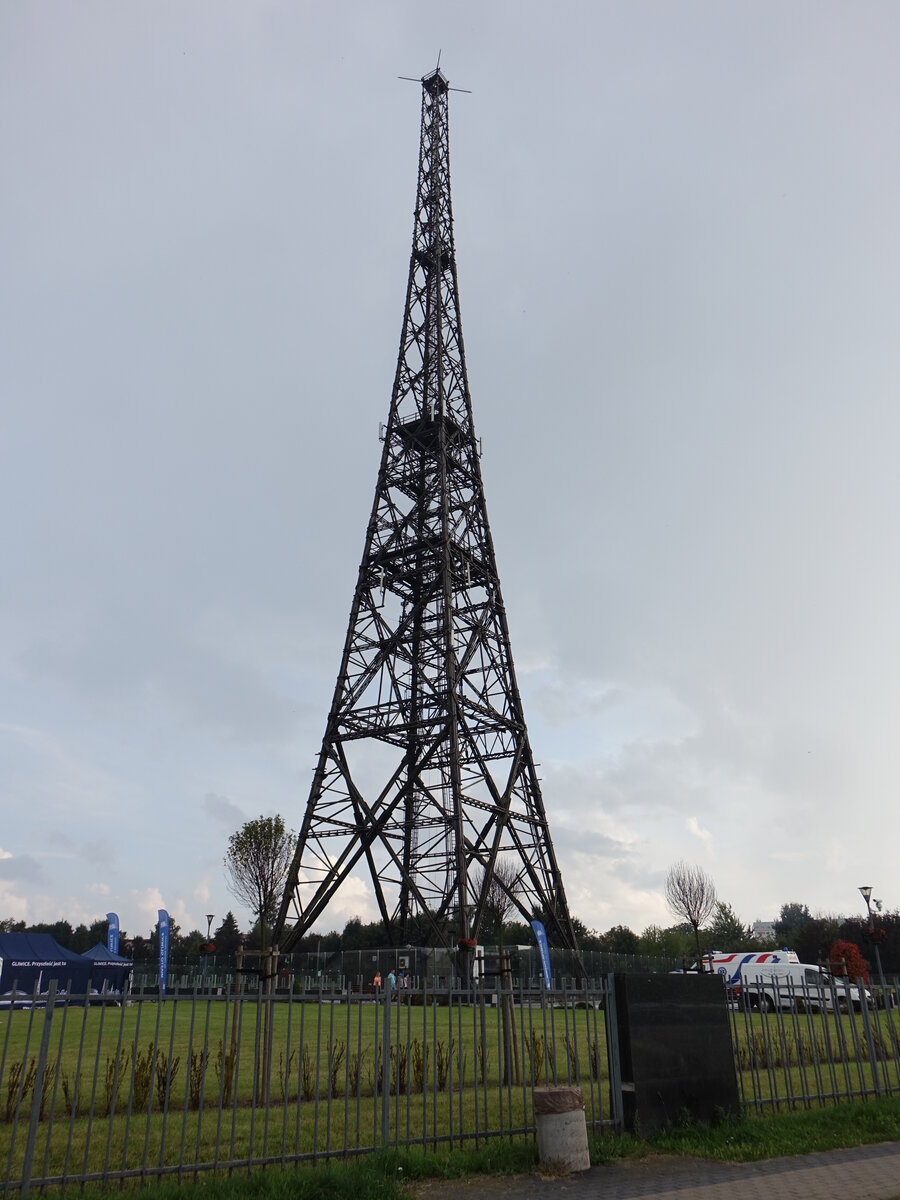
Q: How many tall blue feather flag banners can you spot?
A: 3